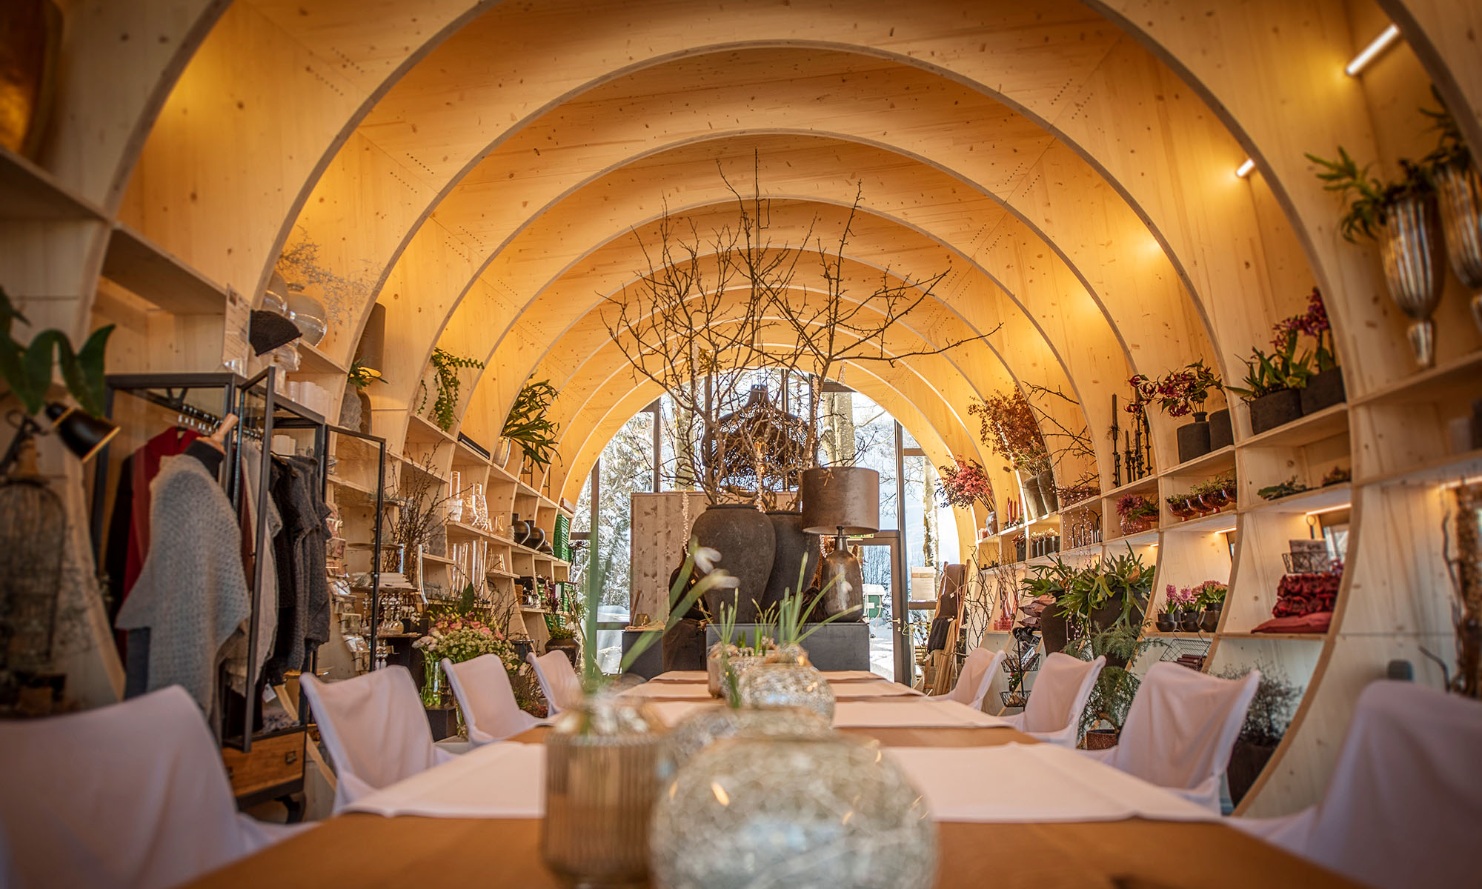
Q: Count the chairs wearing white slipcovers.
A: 8